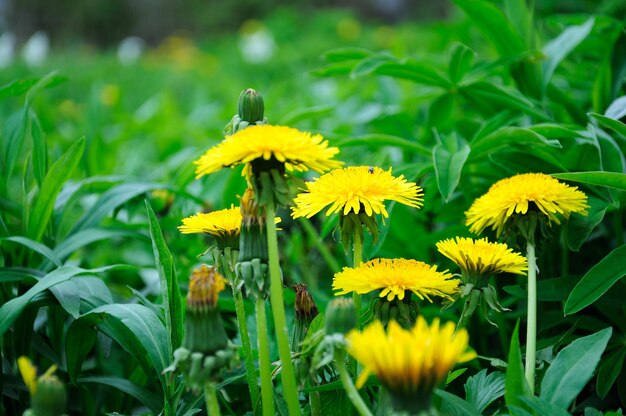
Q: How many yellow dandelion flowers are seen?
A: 7